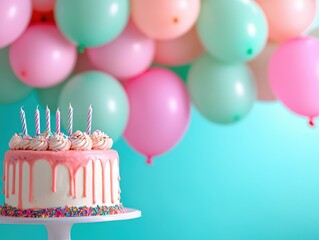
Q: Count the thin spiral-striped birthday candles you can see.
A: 6